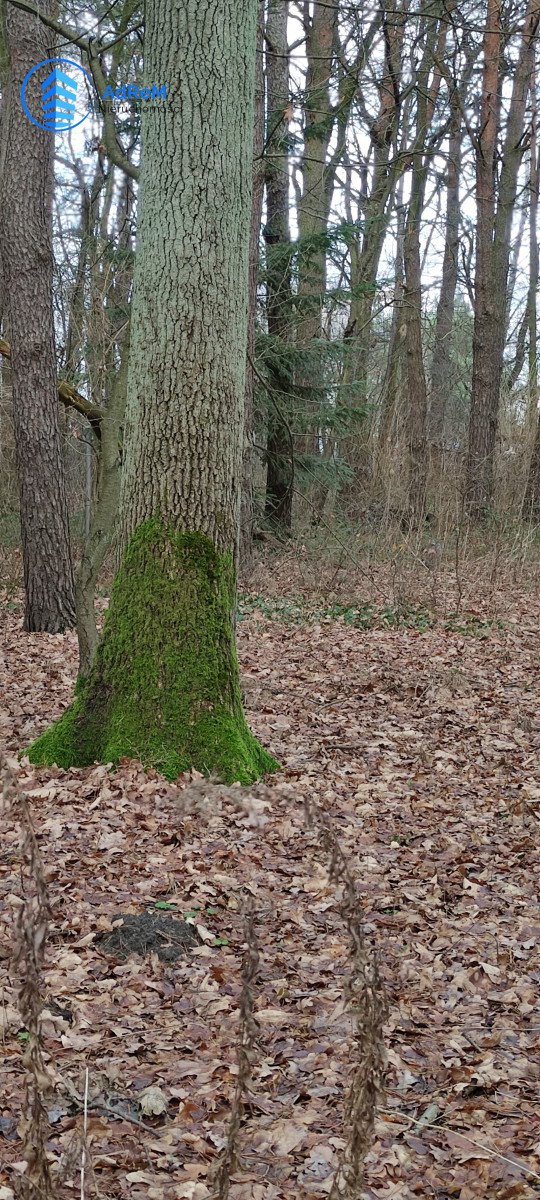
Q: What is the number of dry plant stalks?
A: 3